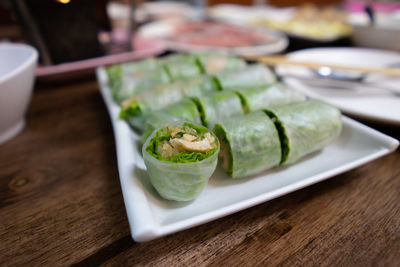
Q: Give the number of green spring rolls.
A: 12